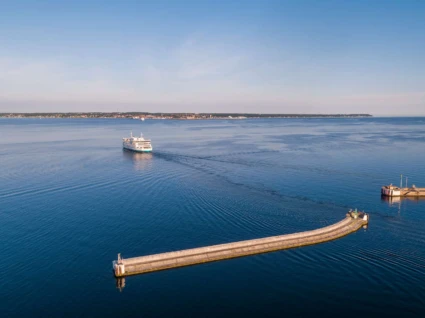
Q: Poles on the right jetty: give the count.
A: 2